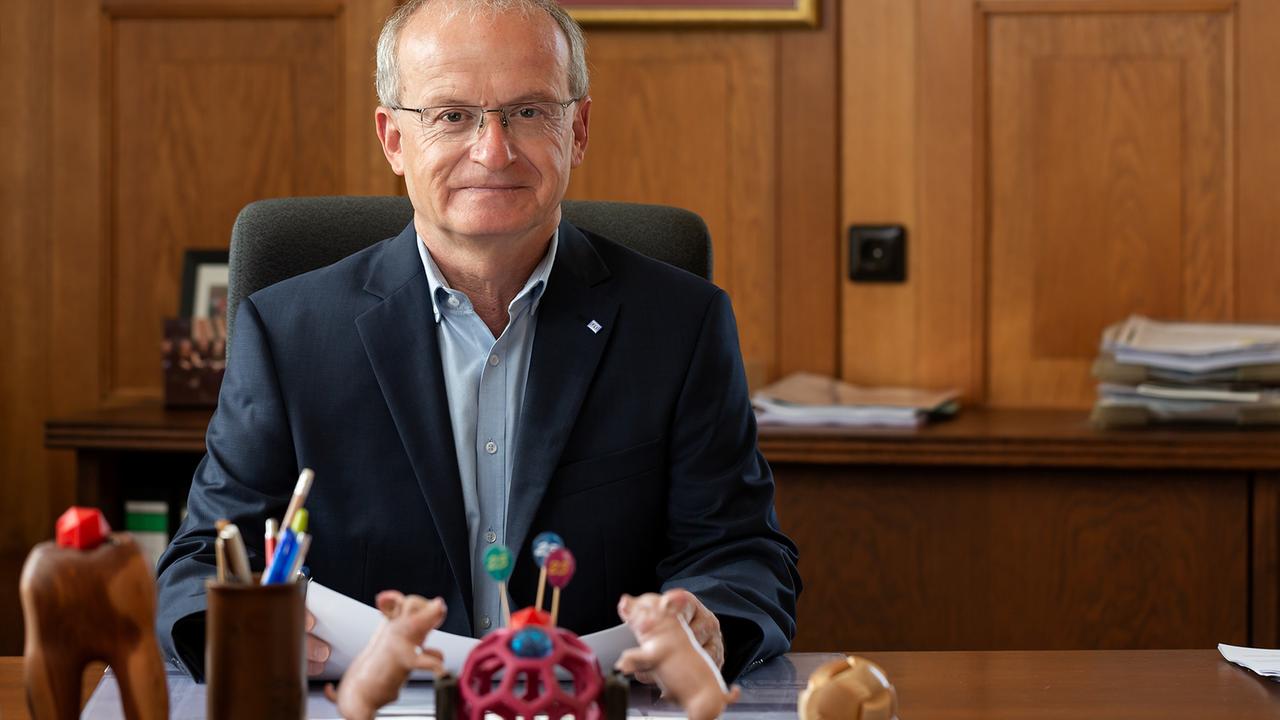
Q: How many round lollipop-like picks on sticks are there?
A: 3